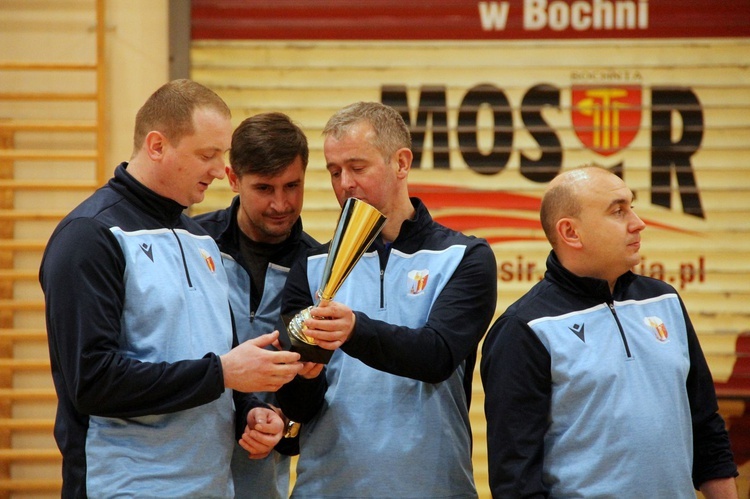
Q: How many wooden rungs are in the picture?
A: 15